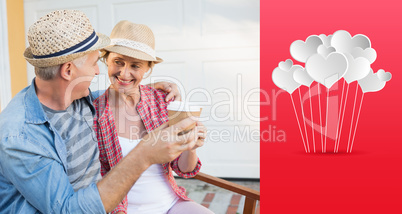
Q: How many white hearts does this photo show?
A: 12